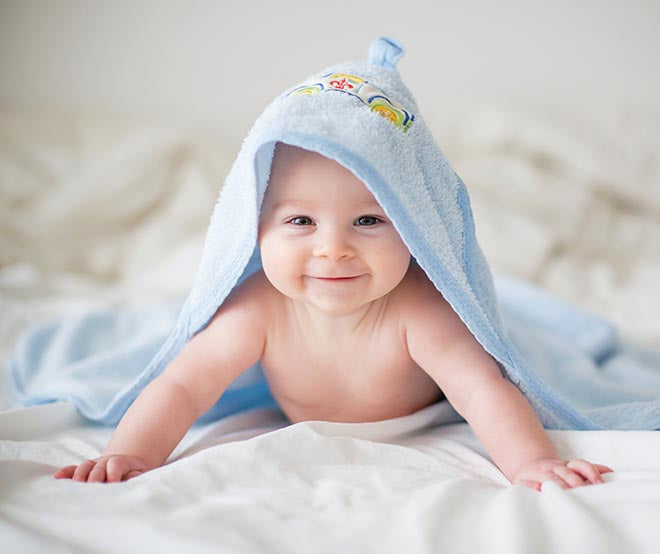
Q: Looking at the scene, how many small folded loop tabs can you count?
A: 1